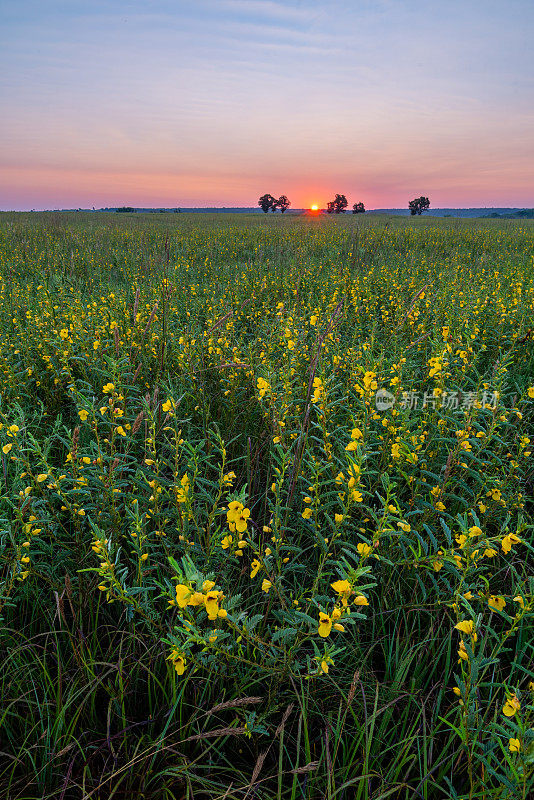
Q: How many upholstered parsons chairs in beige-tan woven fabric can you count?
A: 0